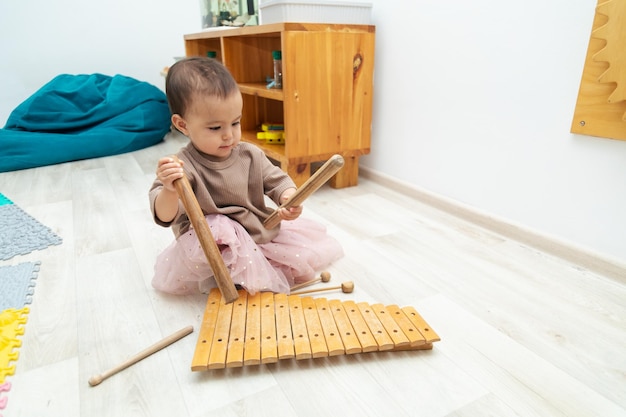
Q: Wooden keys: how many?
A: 15